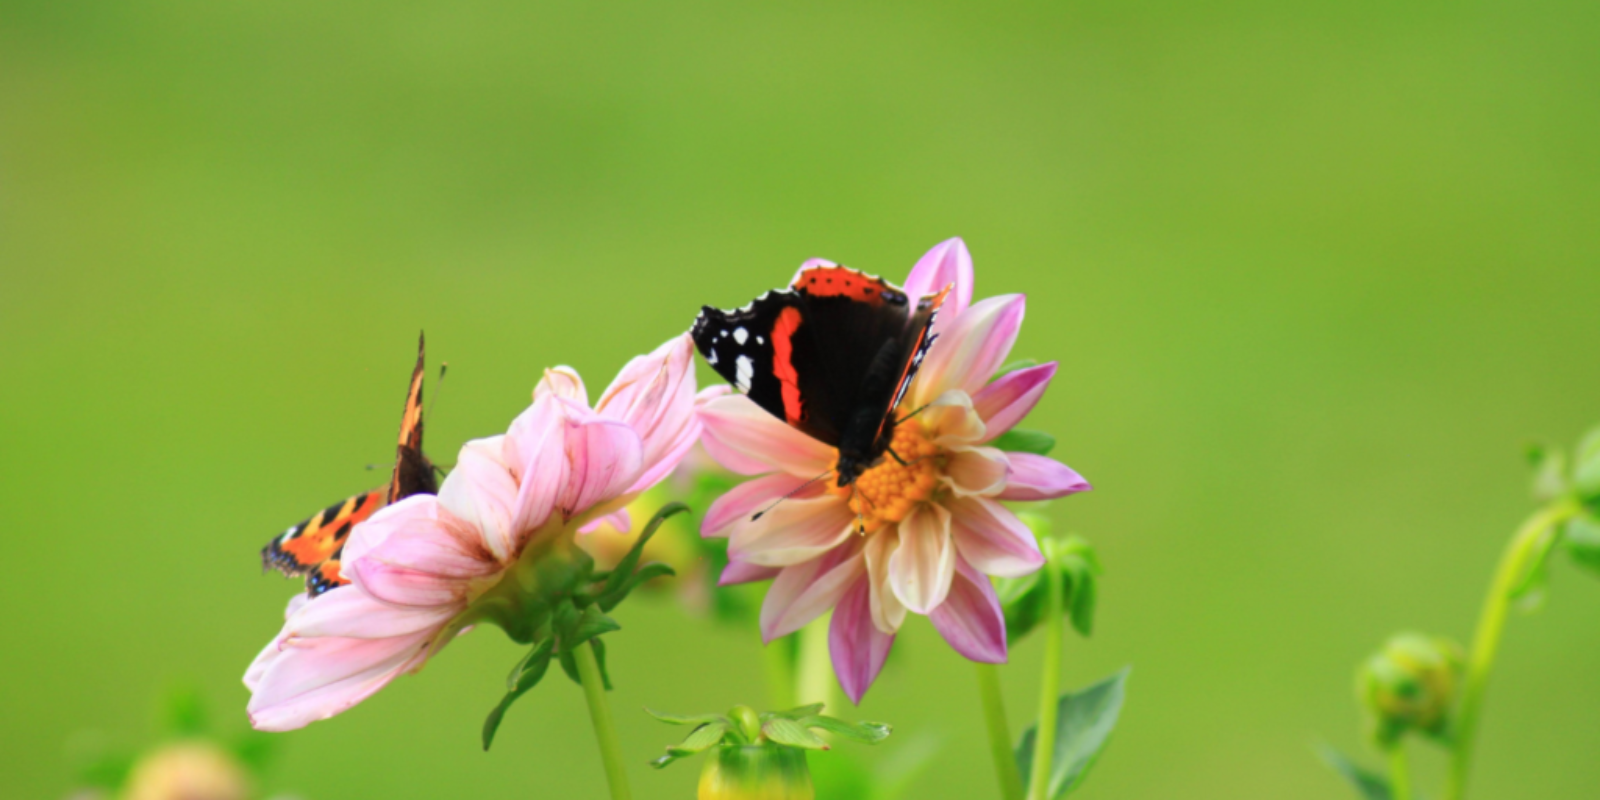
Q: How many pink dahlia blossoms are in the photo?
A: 2